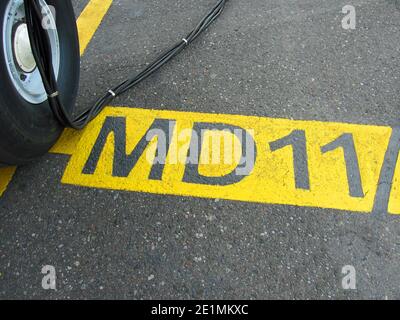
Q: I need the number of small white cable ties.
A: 3